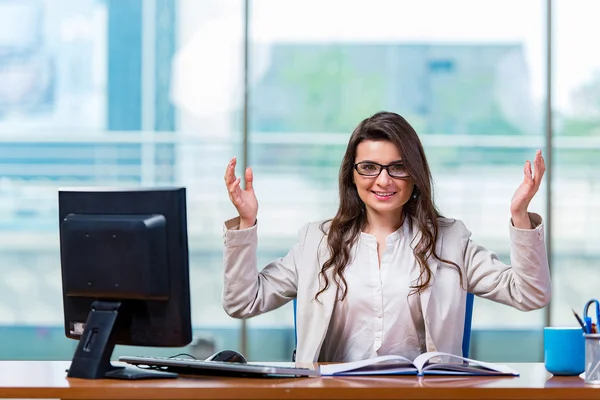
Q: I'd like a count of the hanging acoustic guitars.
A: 0